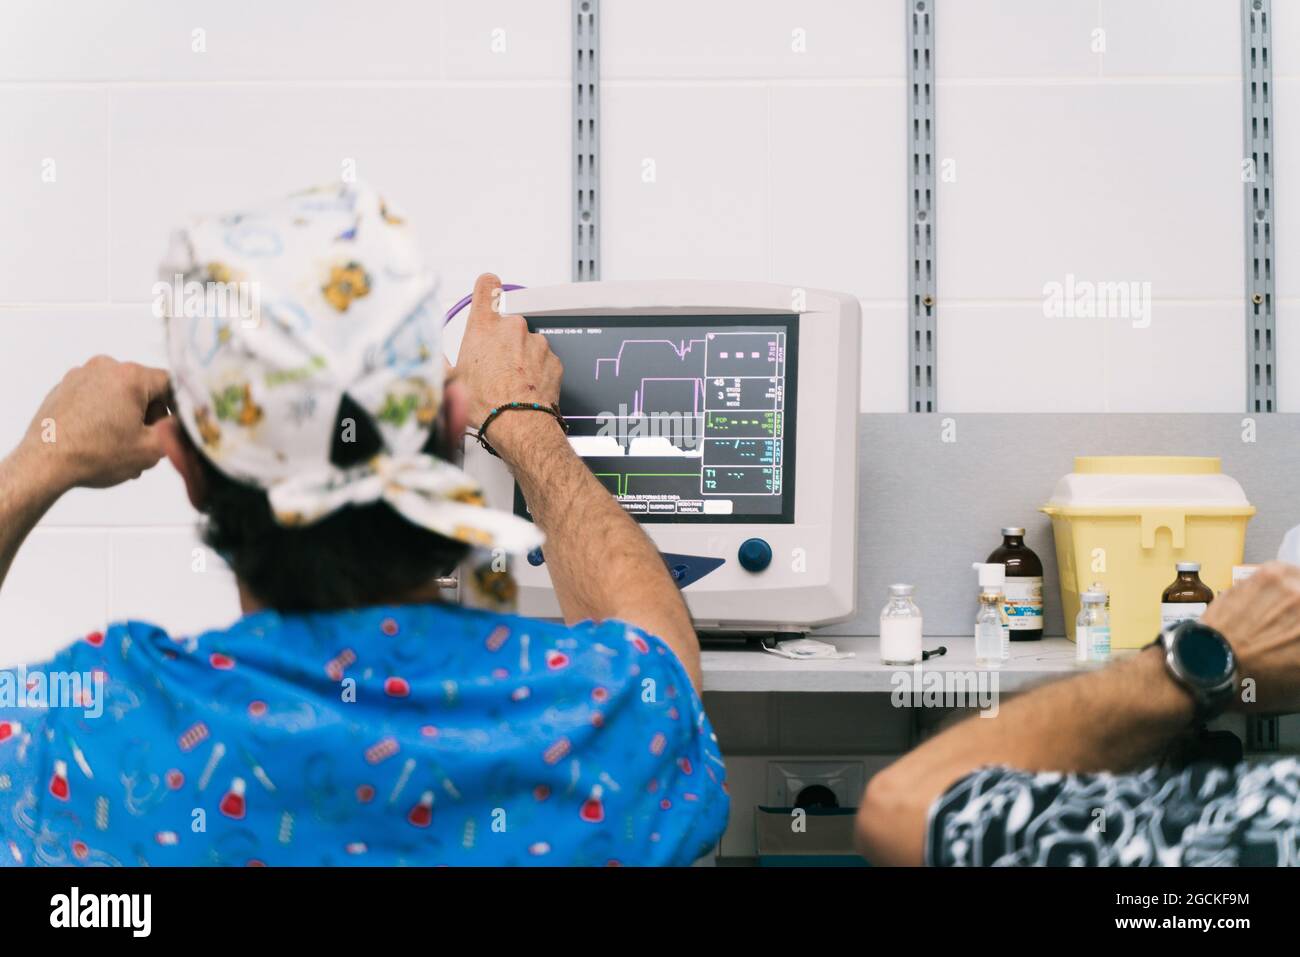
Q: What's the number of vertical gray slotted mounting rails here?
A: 3